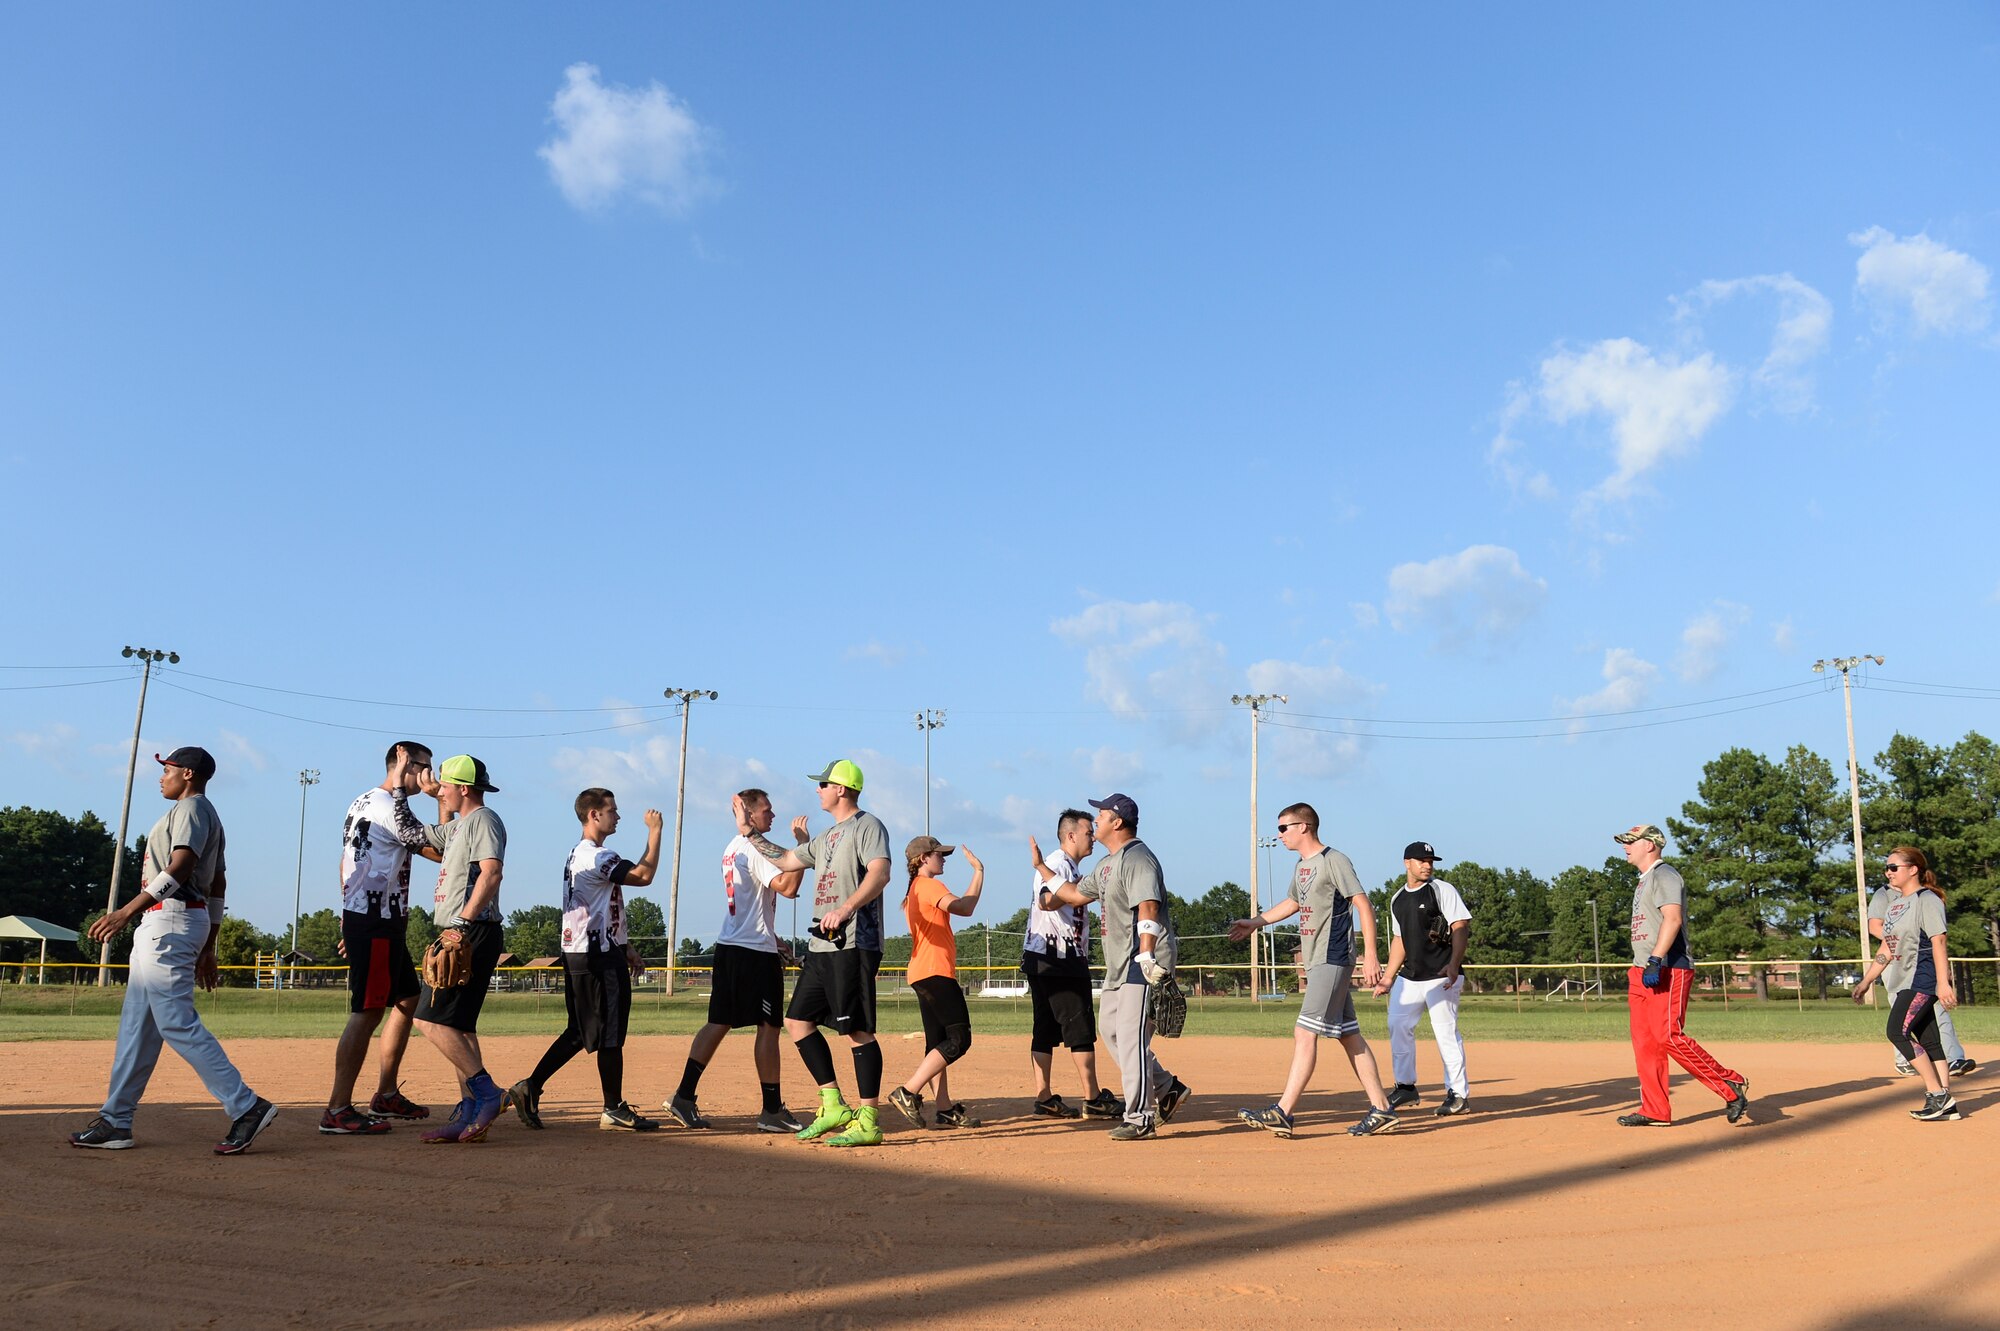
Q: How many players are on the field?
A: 14